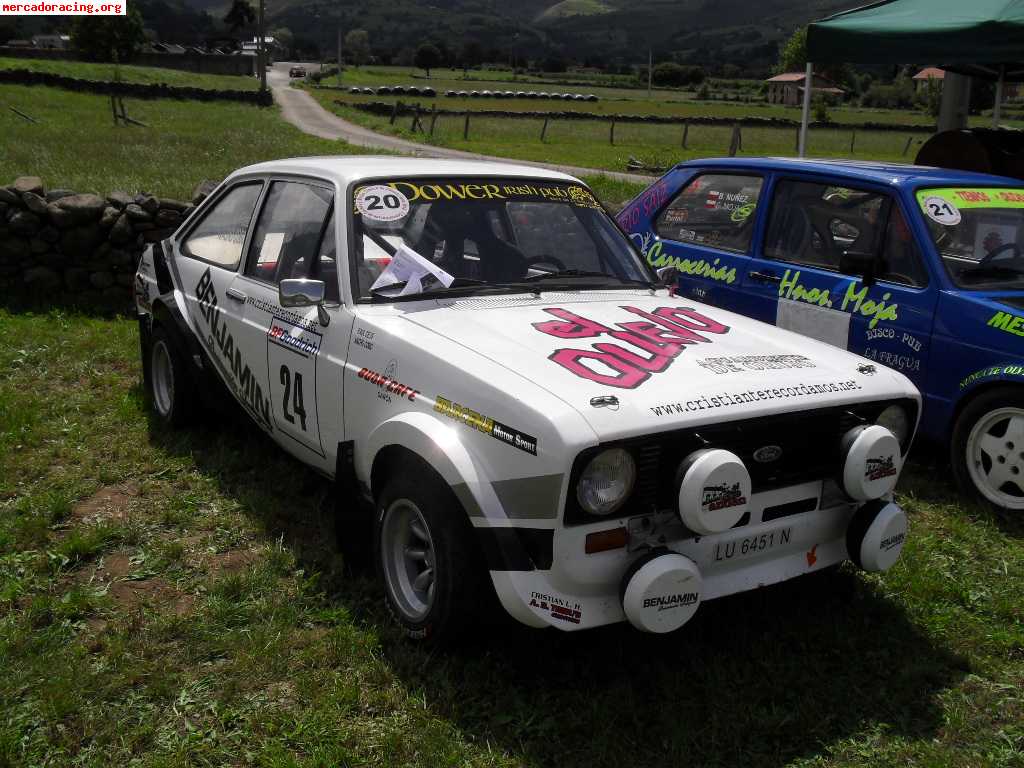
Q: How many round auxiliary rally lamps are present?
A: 4